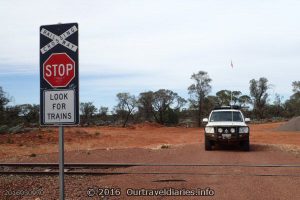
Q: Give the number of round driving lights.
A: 2